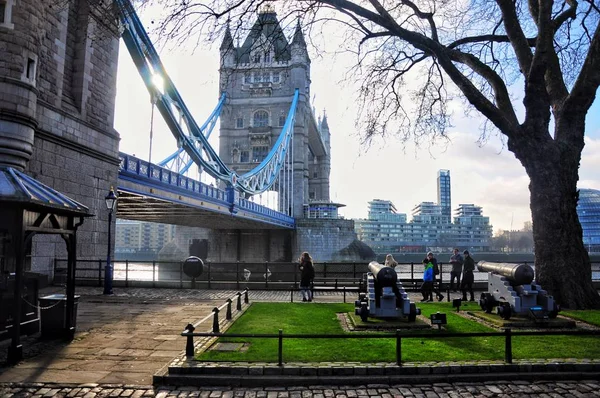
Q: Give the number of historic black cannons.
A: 2